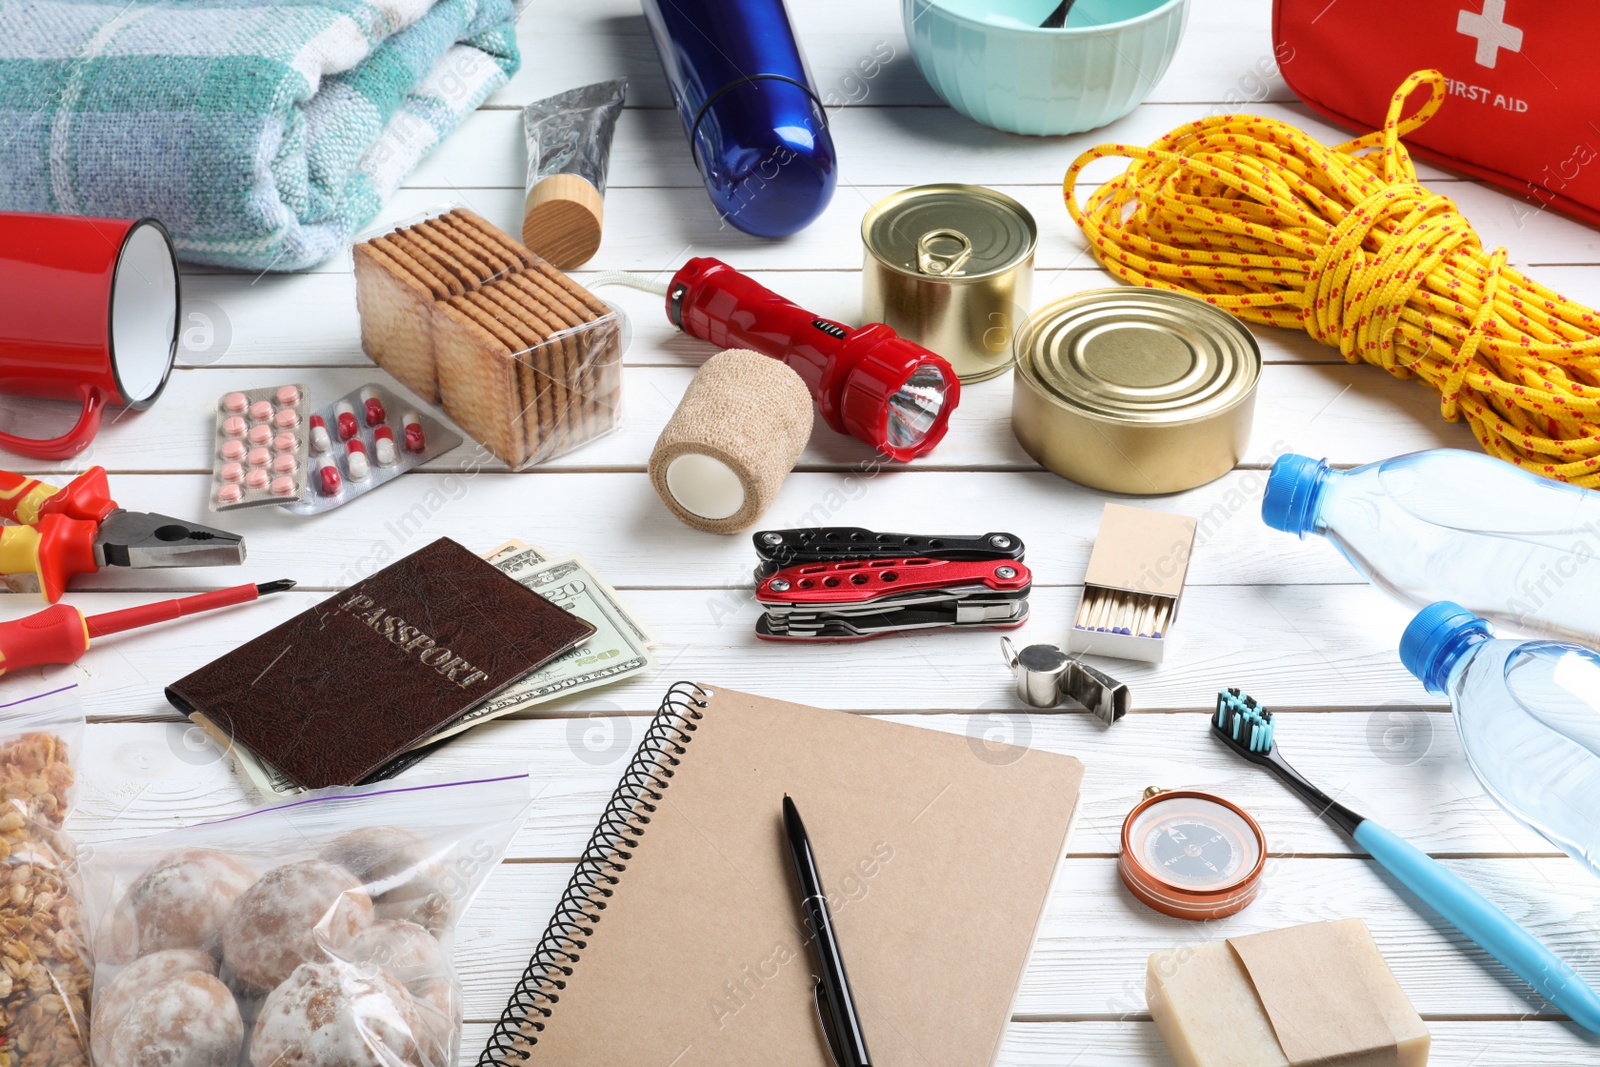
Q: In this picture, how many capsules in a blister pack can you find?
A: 7